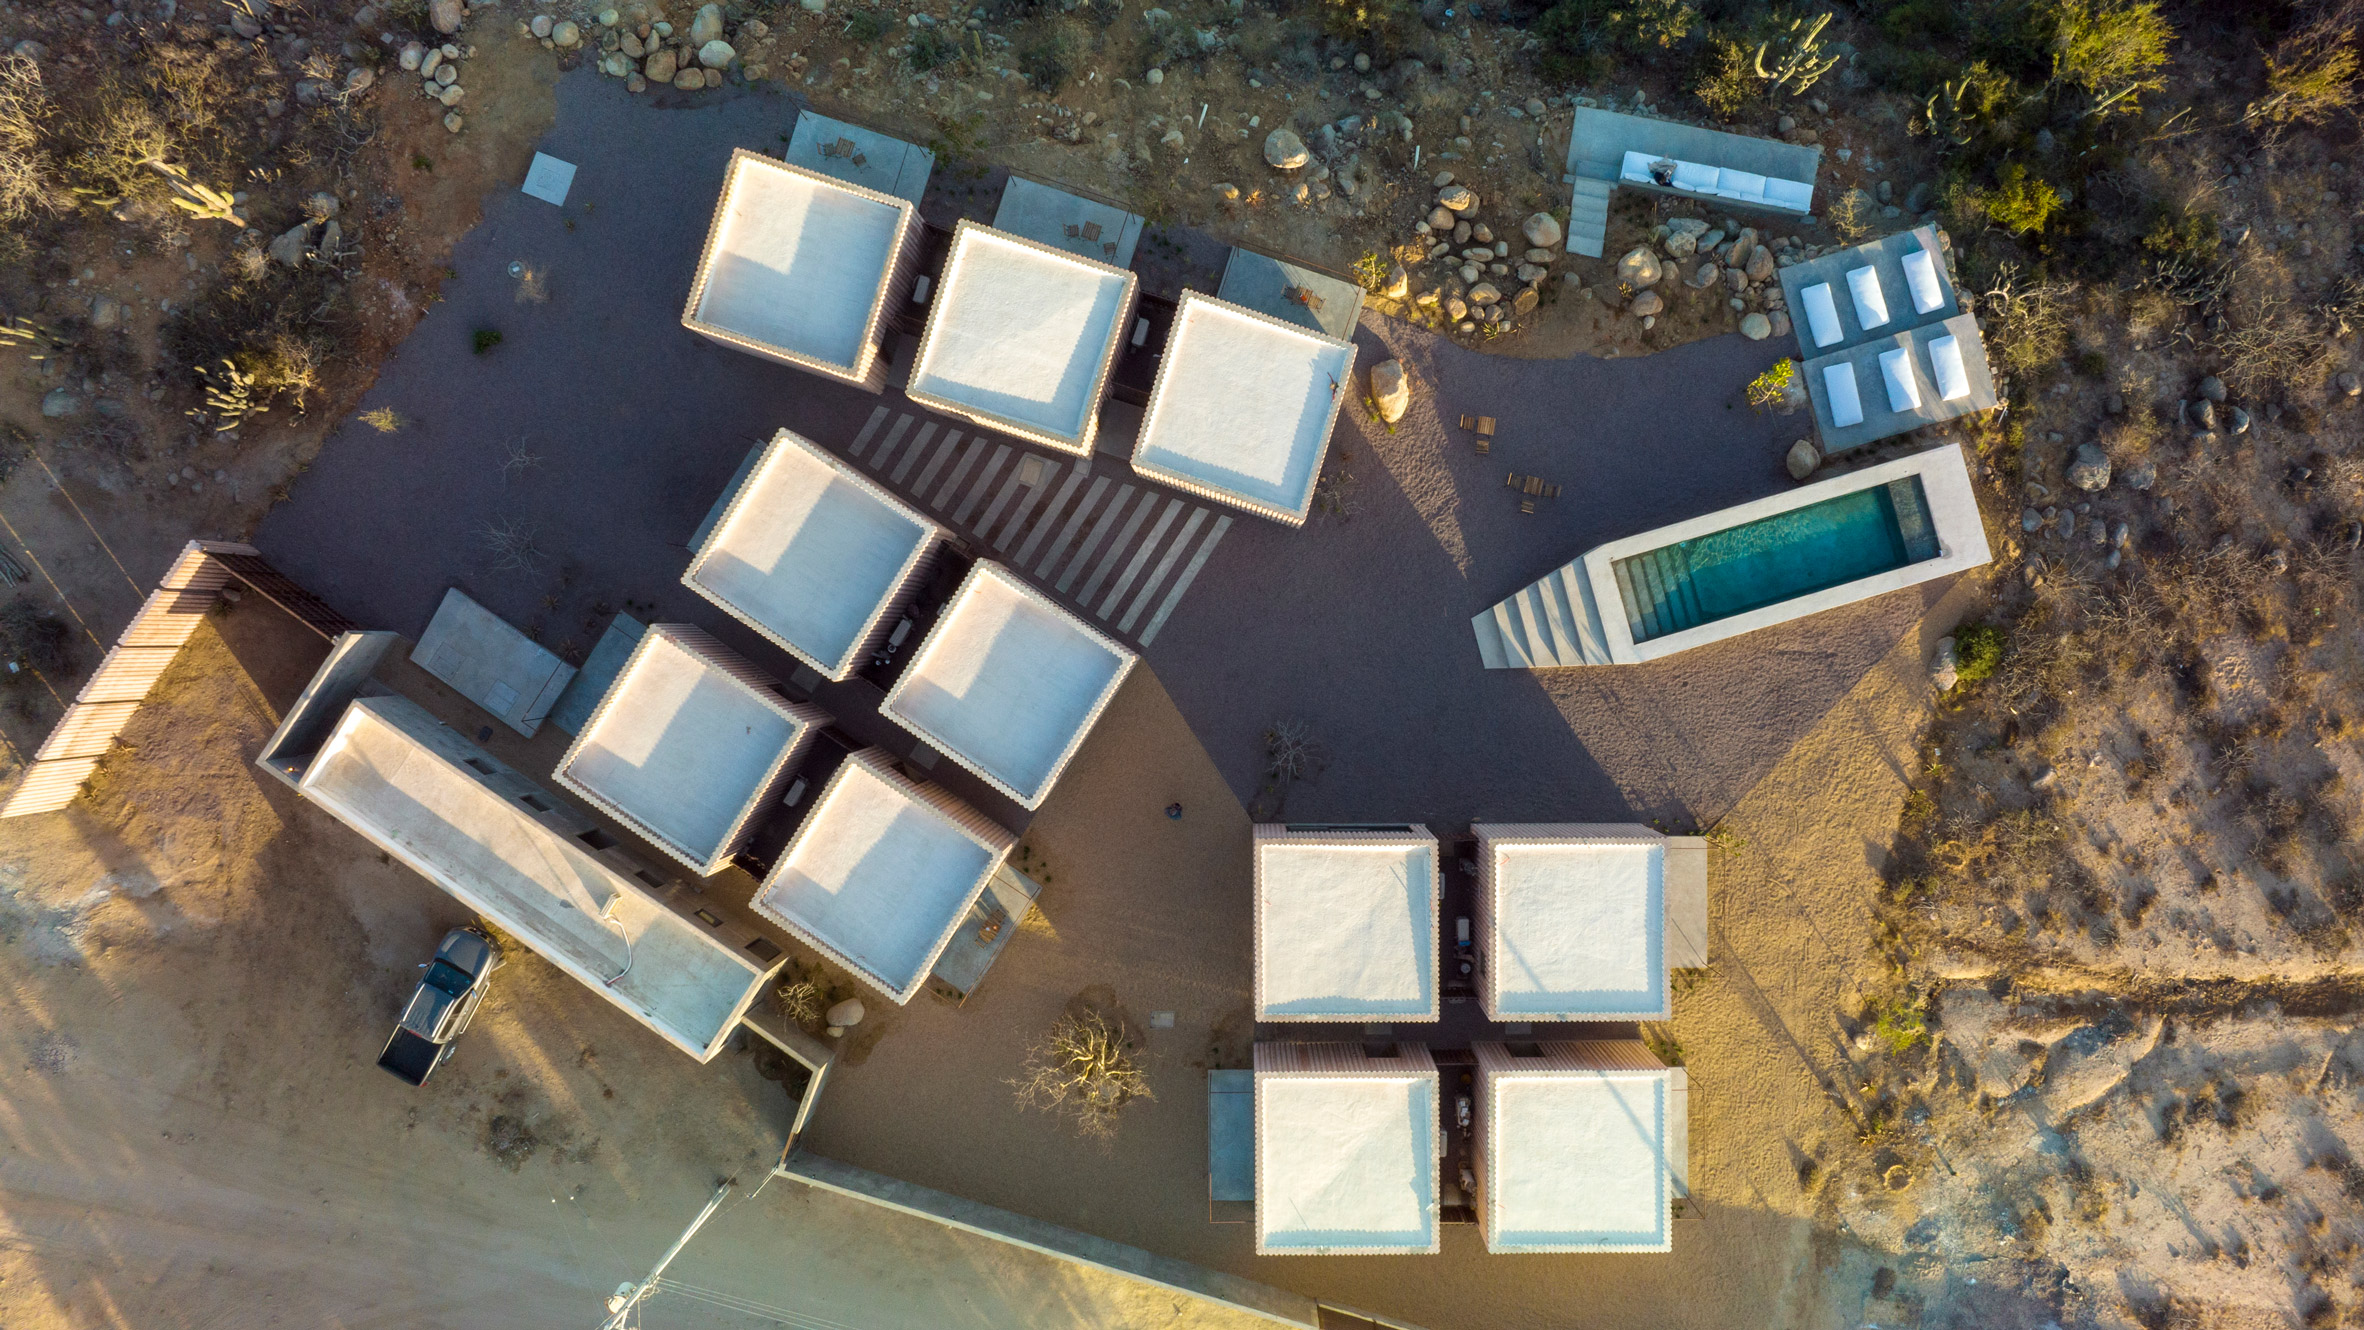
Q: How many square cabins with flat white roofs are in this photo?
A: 11